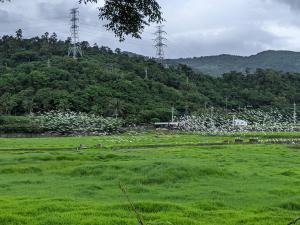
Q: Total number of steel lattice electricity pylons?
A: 2